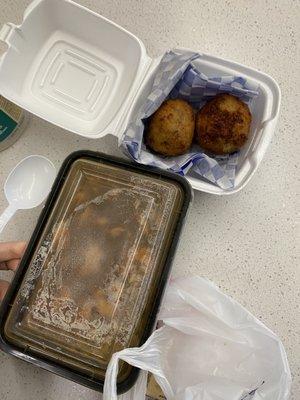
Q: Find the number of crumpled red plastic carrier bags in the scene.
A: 0